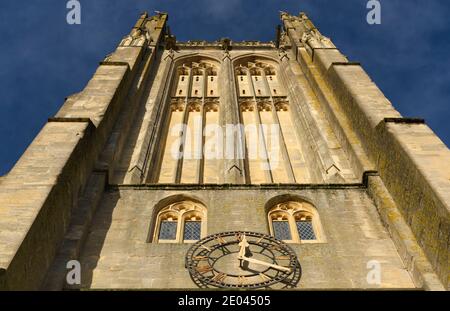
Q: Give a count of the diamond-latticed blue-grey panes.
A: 4